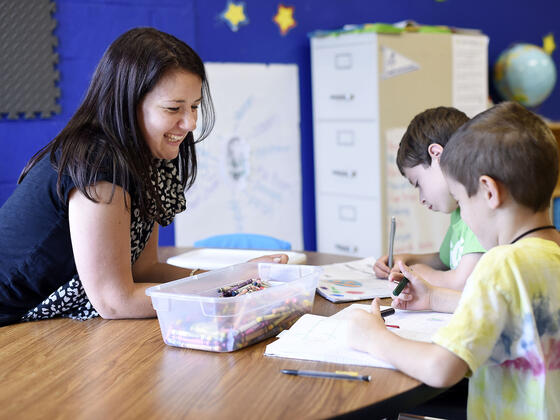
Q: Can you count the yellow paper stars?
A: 3